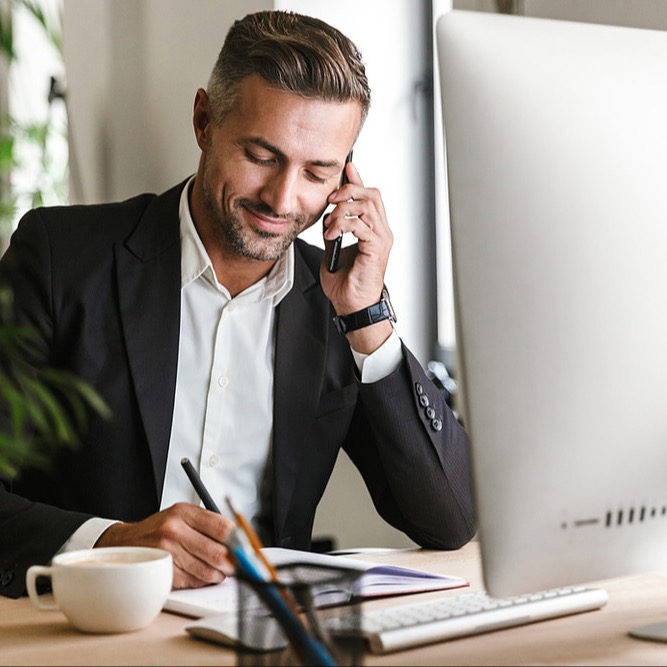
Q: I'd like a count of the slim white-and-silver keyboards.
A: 1